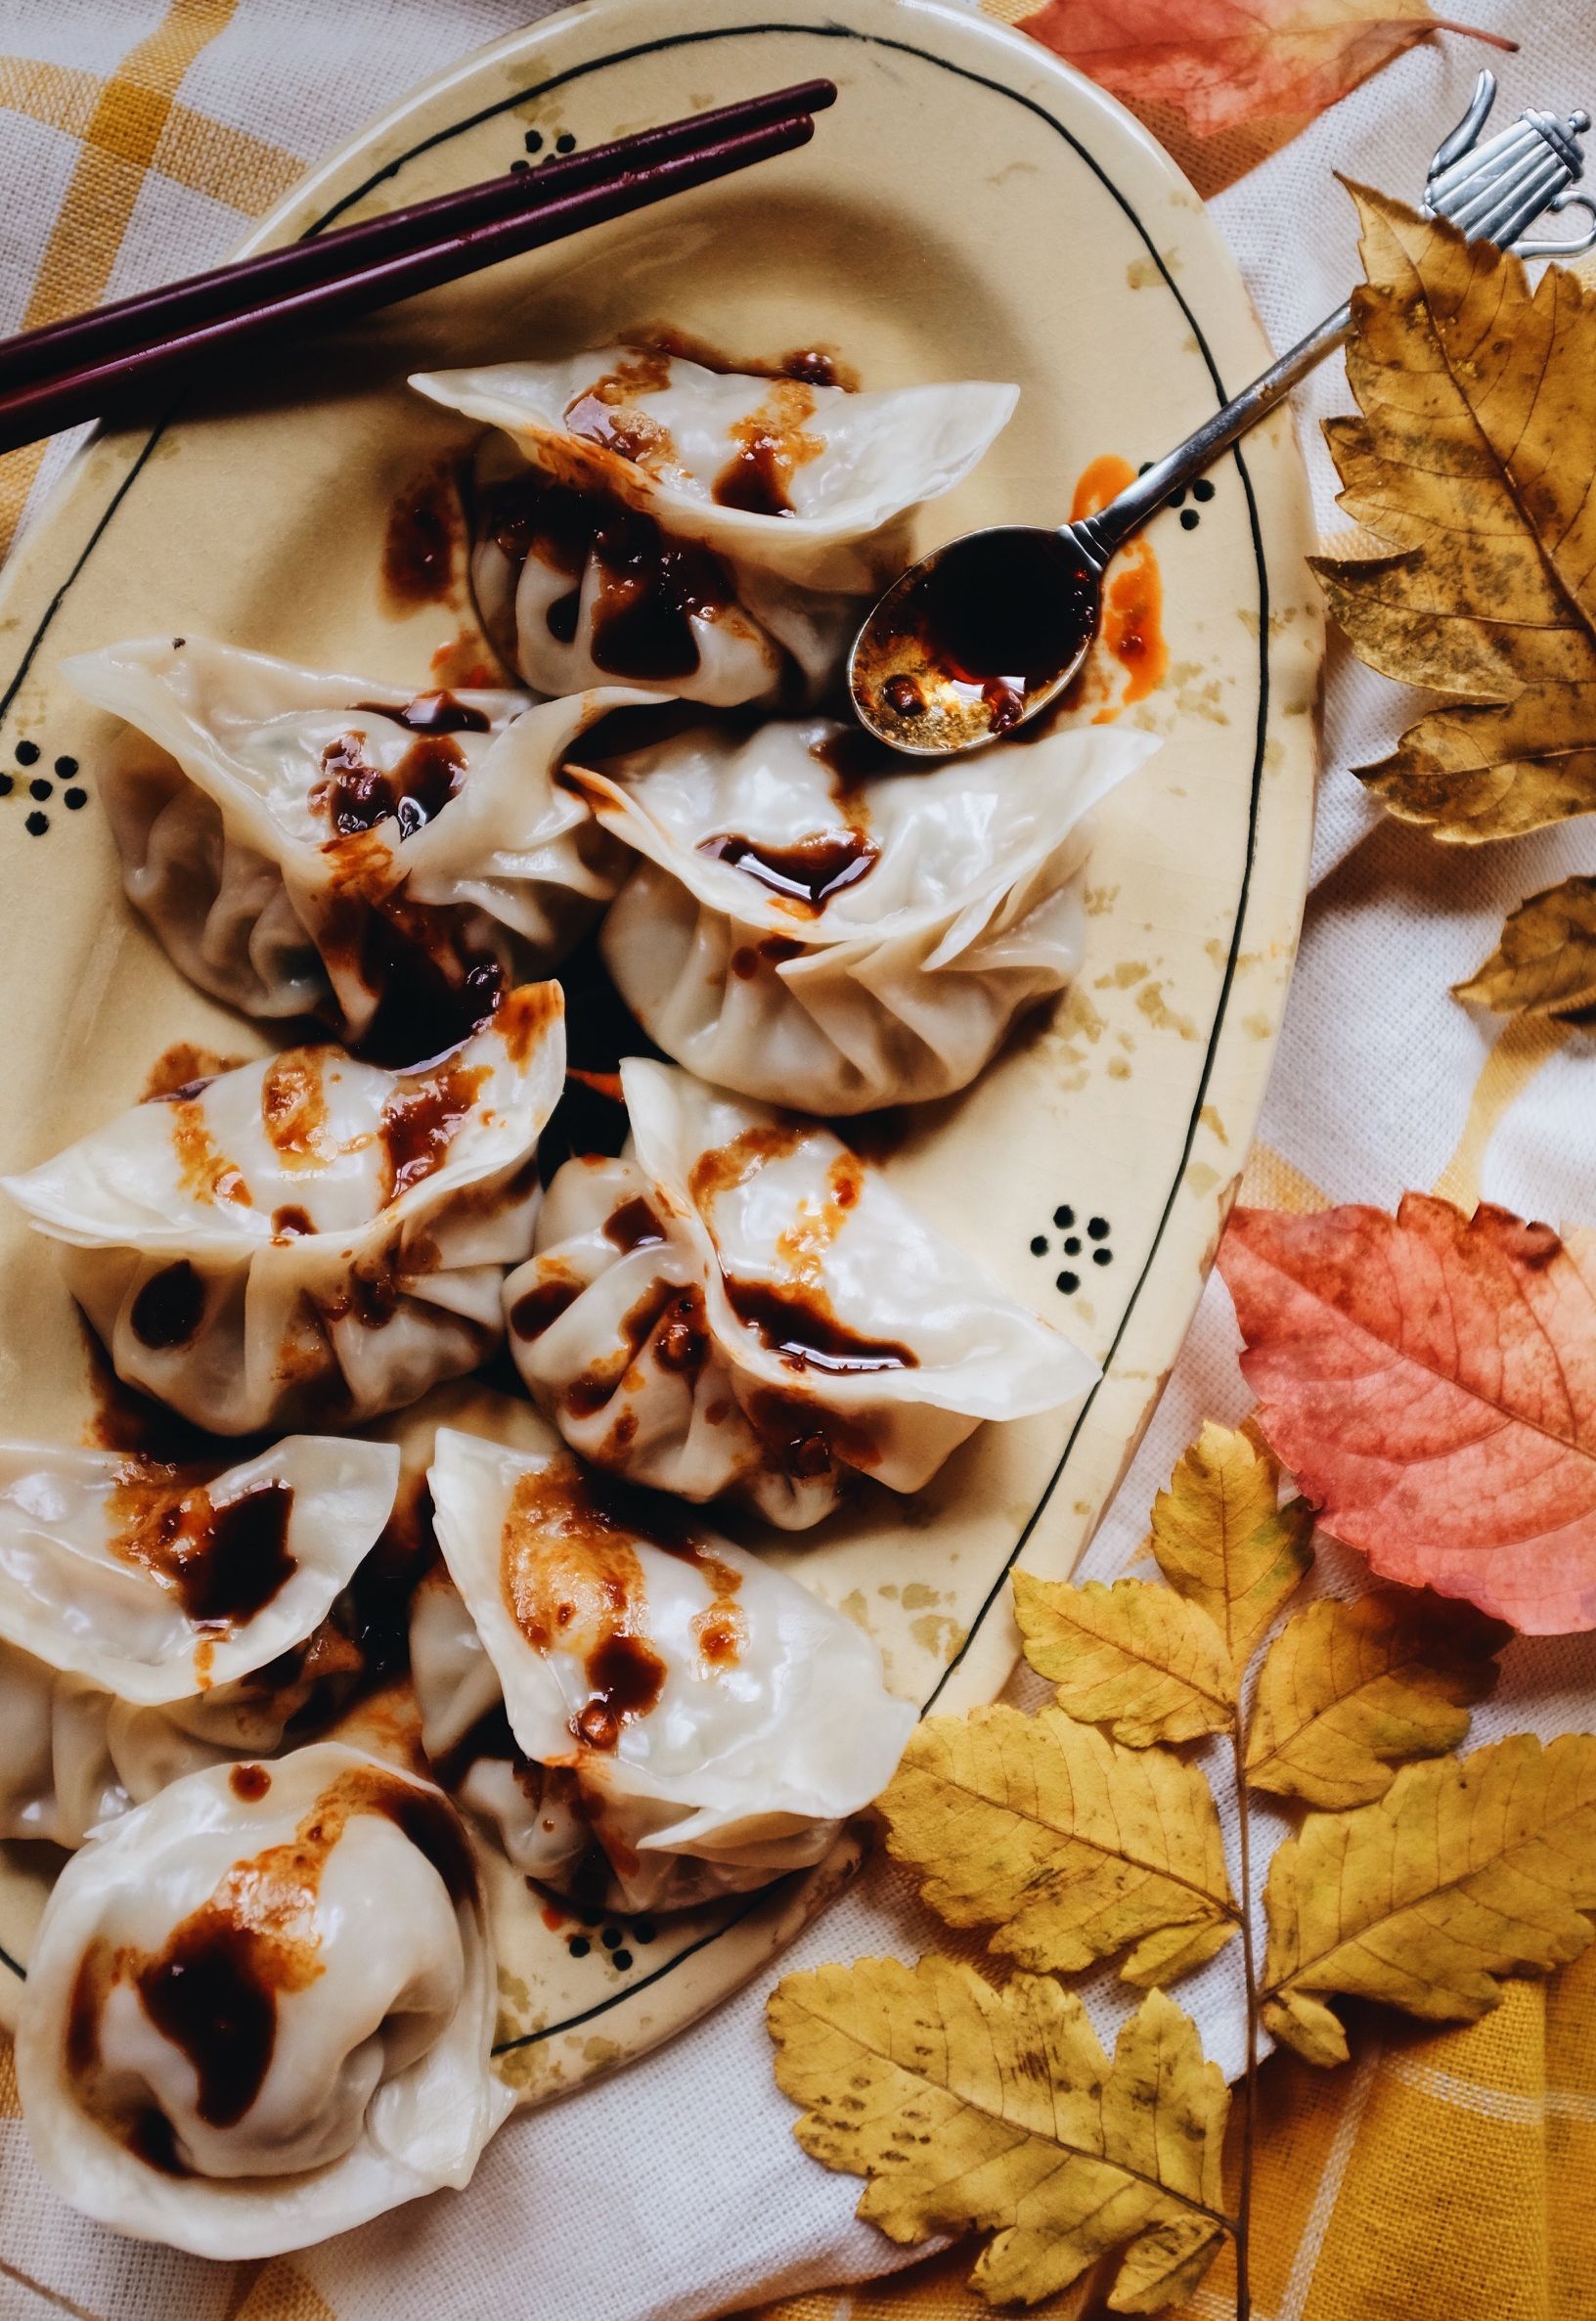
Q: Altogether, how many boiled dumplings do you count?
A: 8